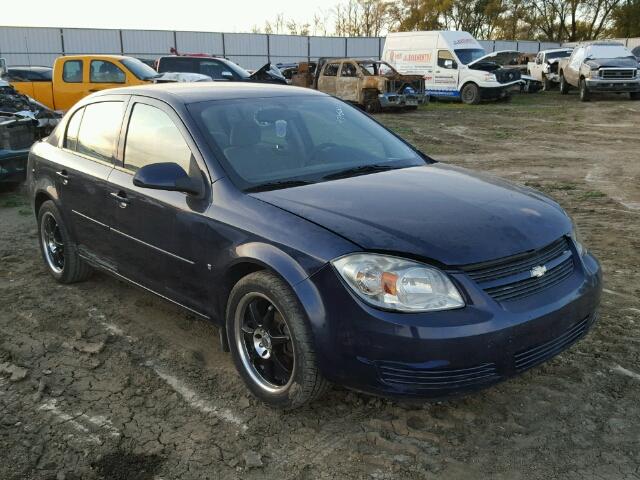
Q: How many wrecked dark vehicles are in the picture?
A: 2